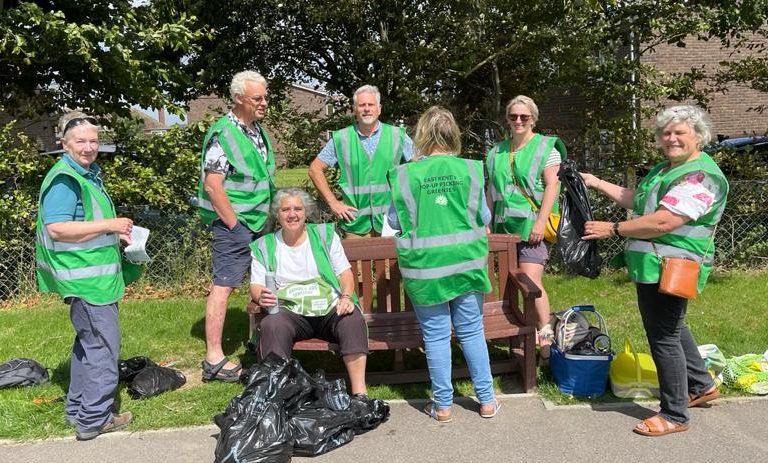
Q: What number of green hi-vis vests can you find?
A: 7